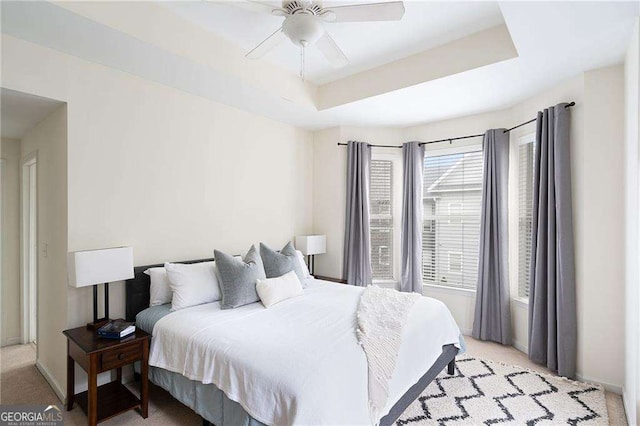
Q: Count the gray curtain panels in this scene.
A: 4